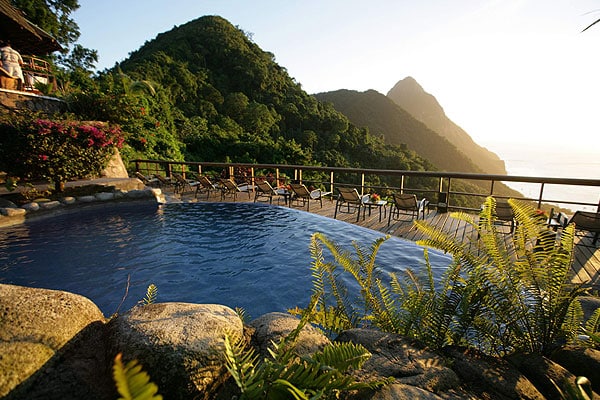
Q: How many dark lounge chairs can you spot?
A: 11